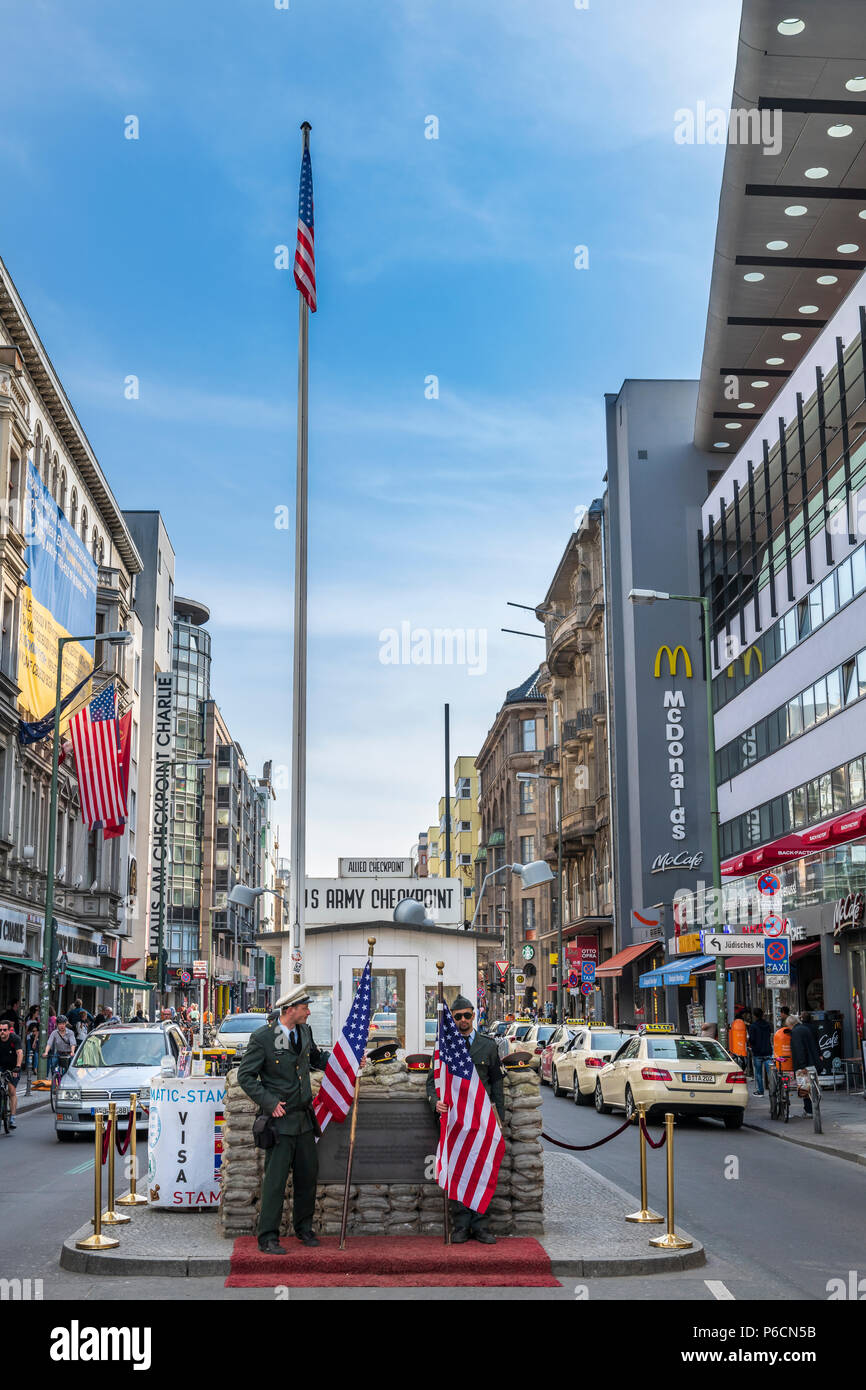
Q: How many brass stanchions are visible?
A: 5